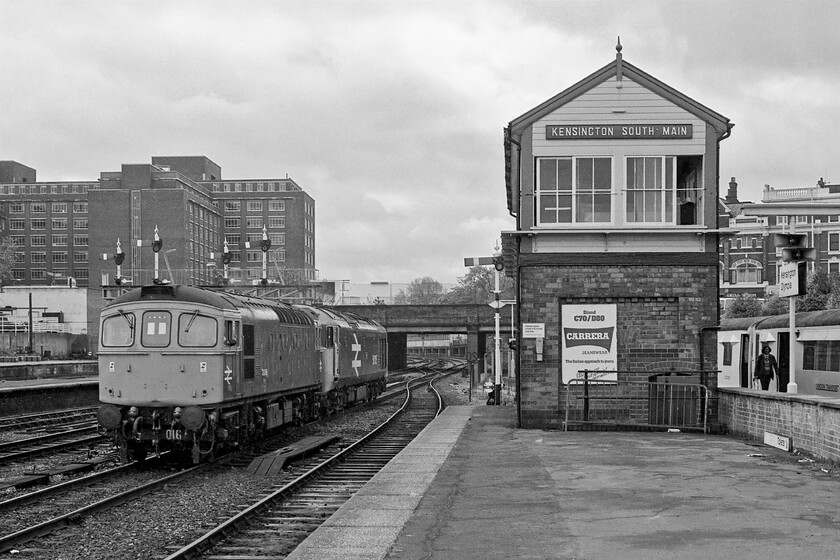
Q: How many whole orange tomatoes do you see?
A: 0